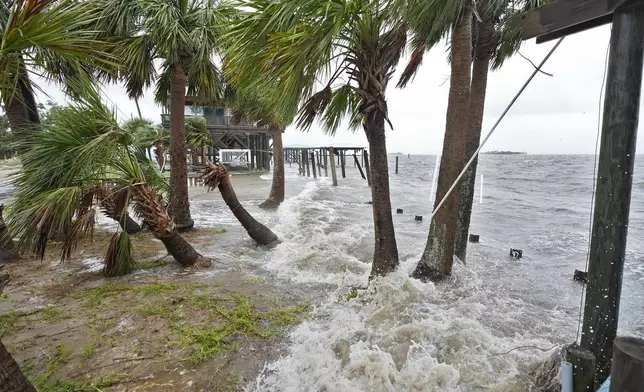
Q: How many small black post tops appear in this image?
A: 5